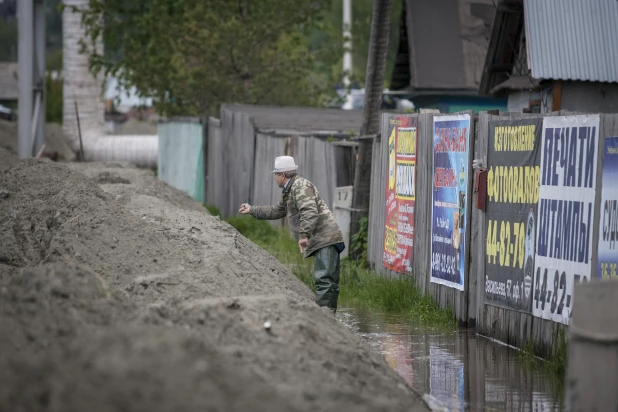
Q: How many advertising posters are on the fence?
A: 5